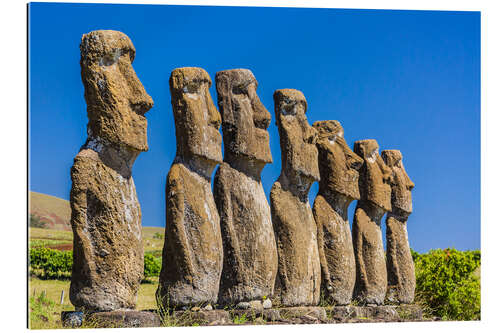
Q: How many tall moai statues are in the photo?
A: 7